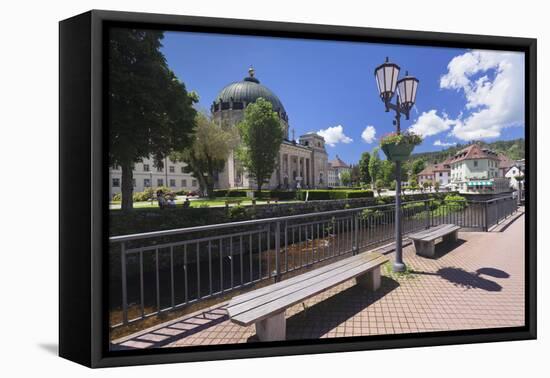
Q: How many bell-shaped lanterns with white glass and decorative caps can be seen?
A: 2